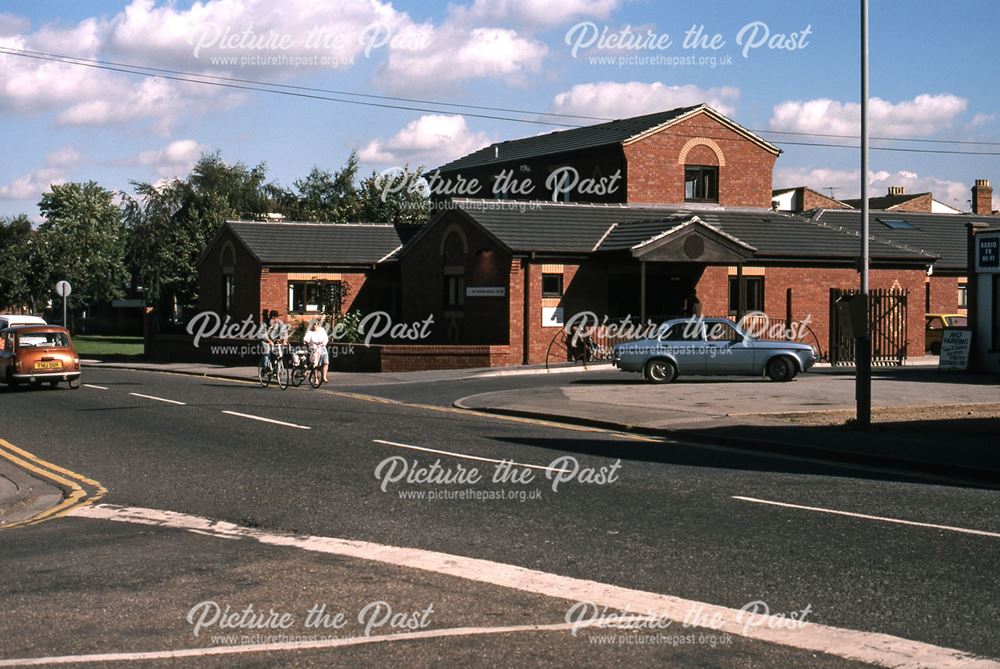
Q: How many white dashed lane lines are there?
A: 5